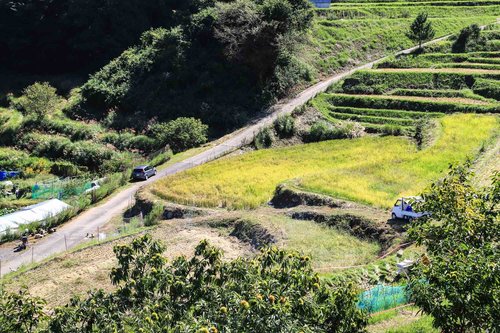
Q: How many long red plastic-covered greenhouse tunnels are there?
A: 0